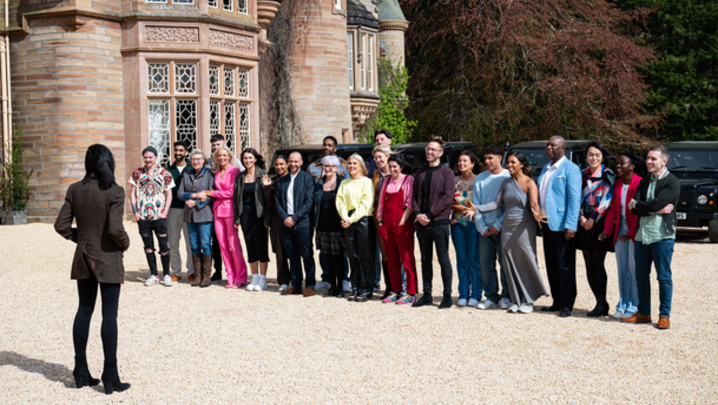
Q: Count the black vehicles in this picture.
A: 4